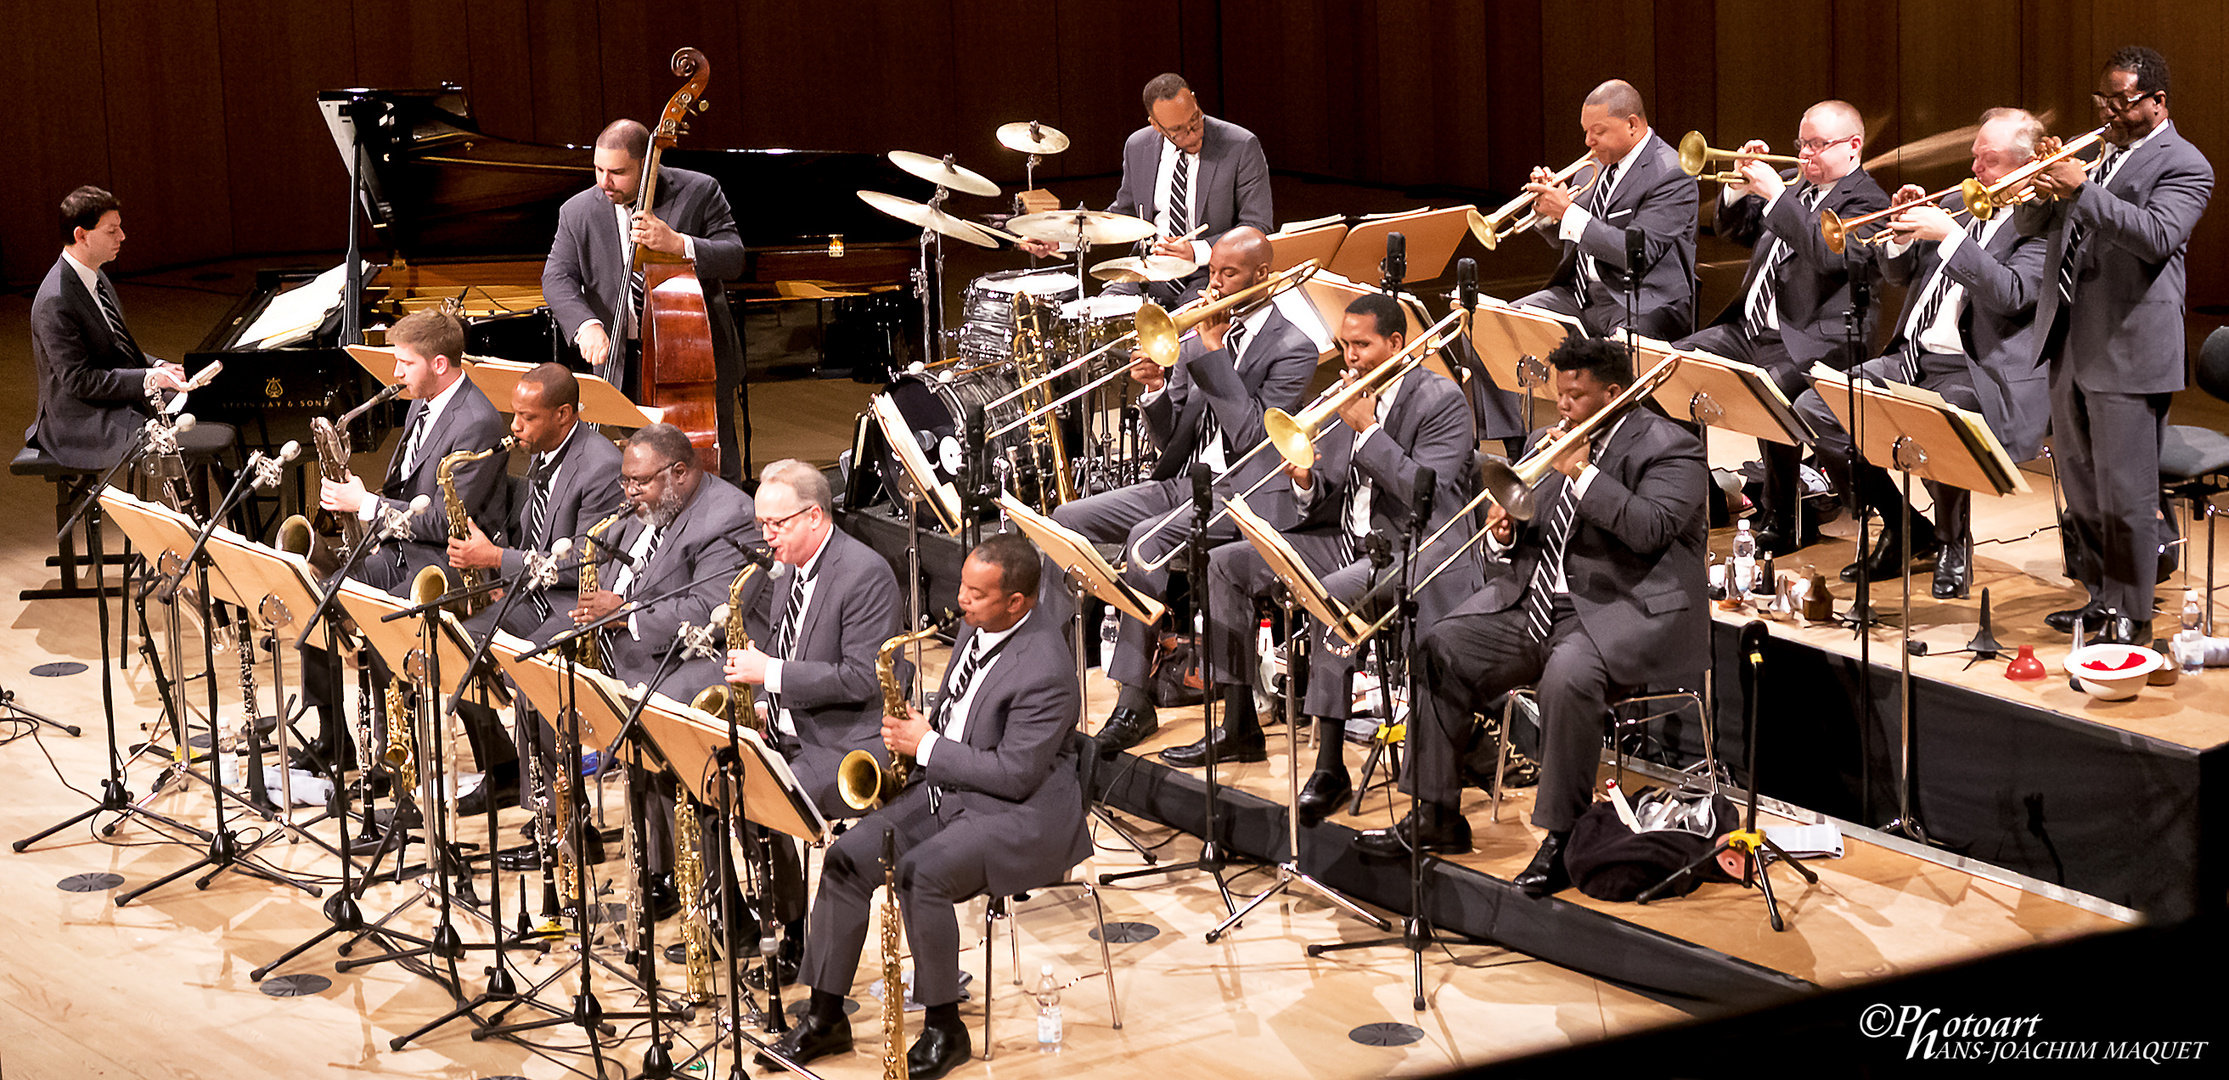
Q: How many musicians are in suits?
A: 15